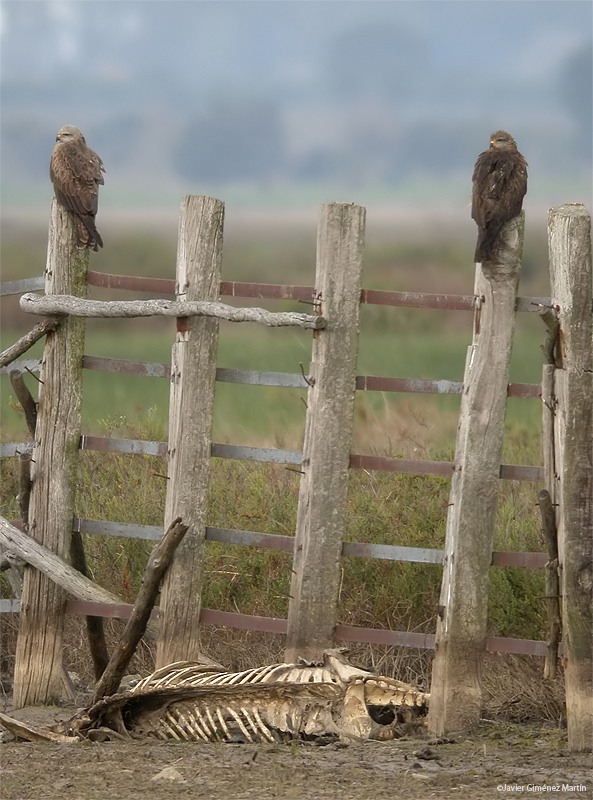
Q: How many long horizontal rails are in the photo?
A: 5